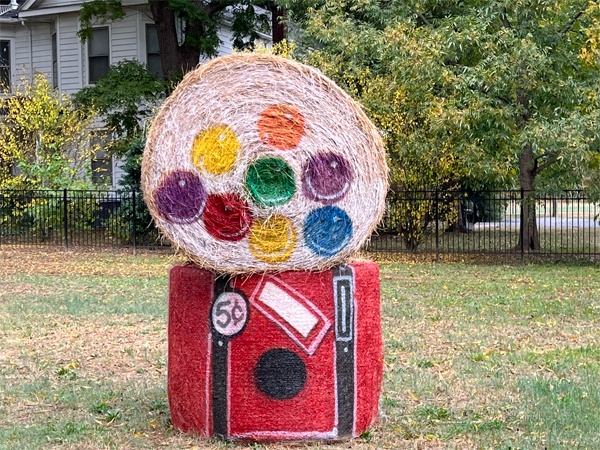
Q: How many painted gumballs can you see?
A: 8